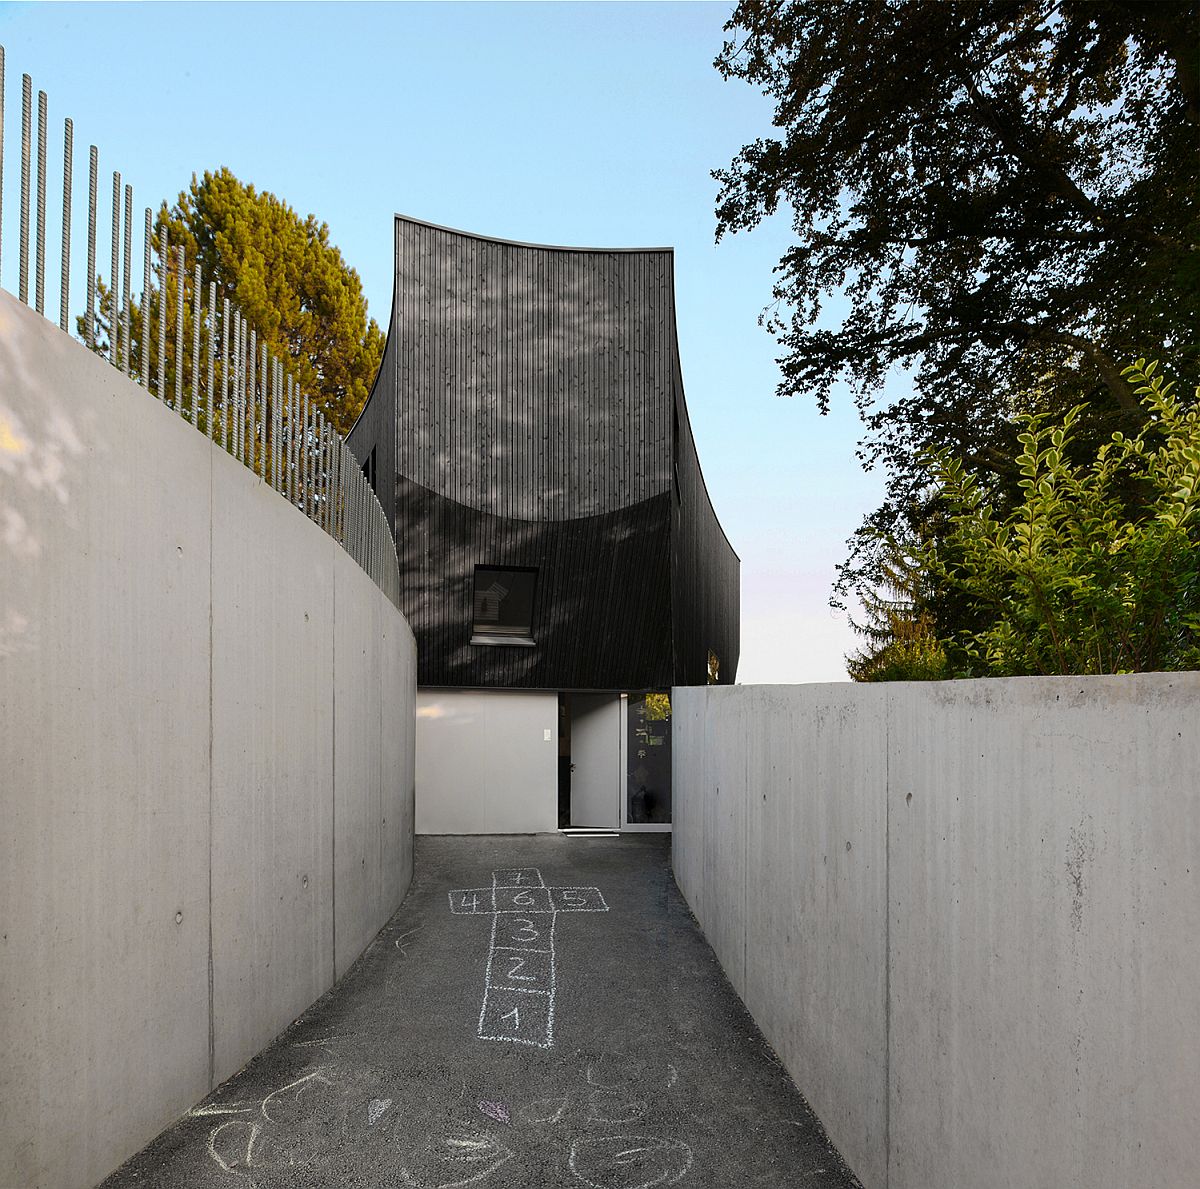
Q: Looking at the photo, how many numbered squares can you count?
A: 7